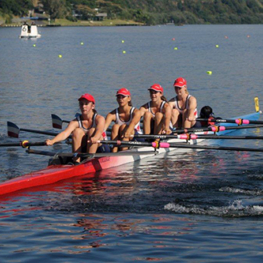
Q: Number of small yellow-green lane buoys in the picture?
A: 8